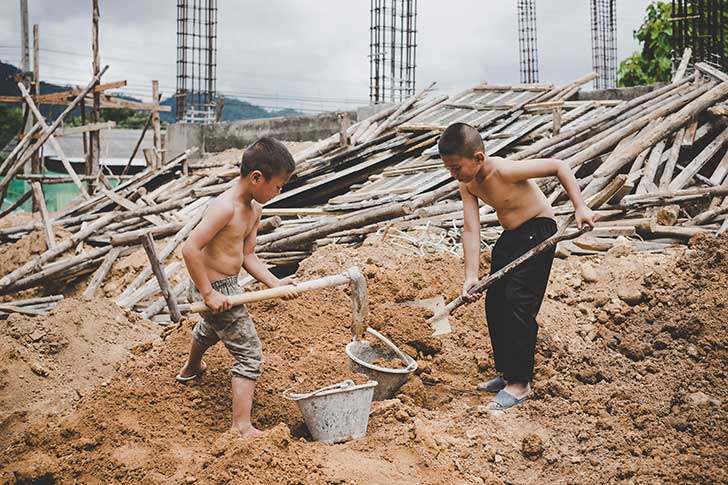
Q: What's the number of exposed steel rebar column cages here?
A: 5